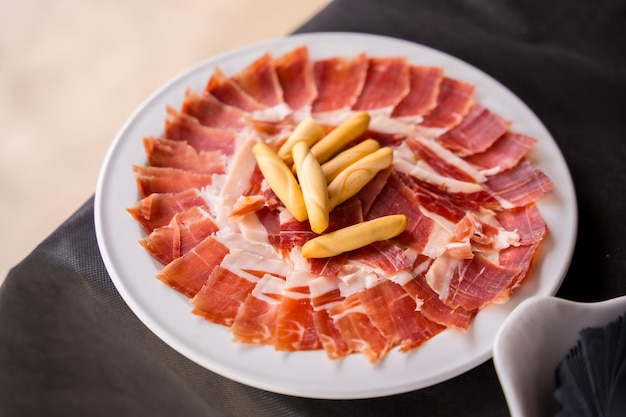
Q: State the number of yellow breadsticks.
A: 7